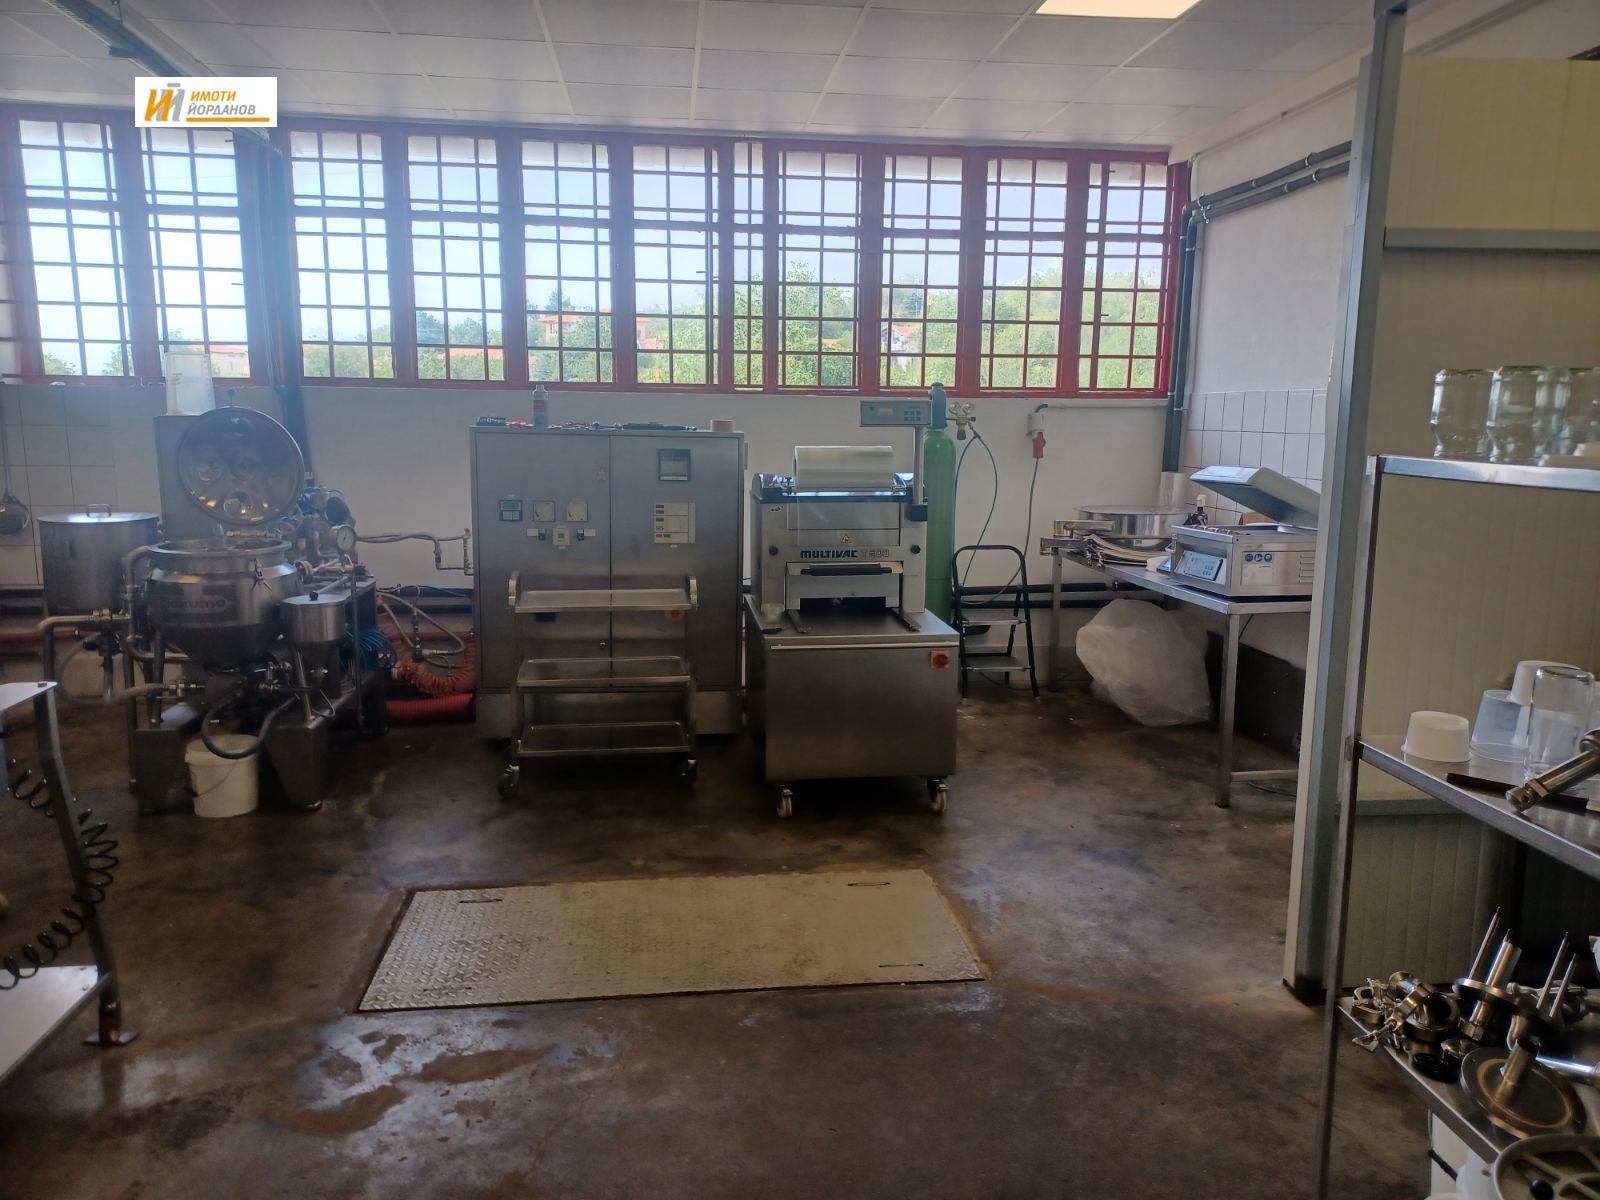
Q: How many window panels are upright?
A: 11